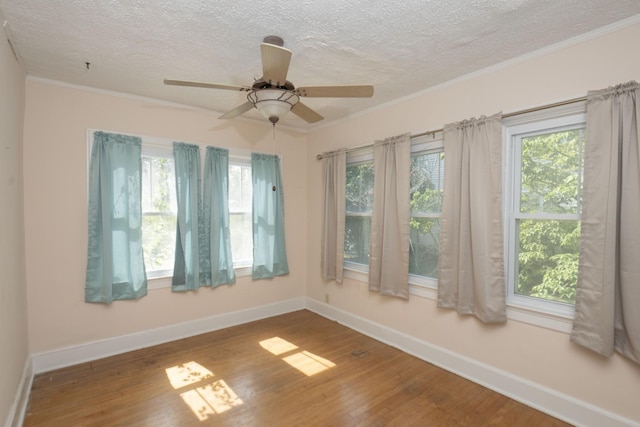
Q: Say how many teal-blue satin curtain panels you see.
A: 4